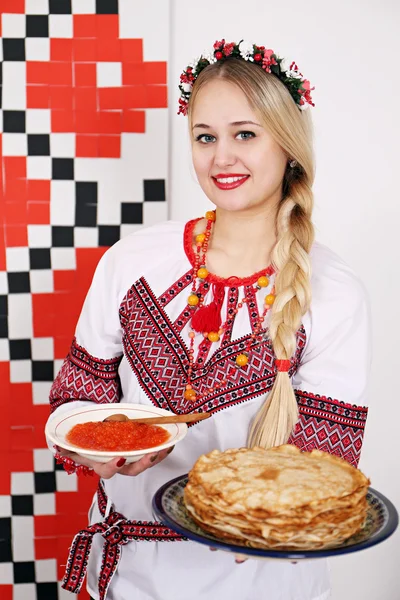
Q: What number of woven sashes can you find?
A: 1